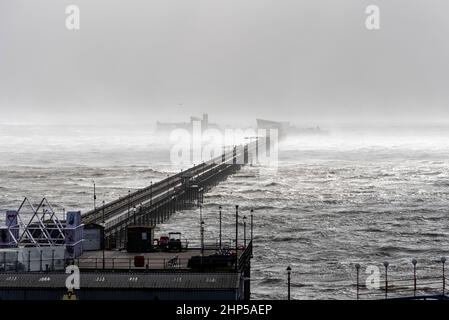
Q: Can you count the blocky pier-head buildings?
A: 2